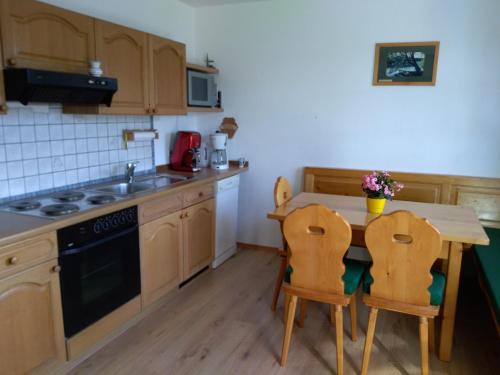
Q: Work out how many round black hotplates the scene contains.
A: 4